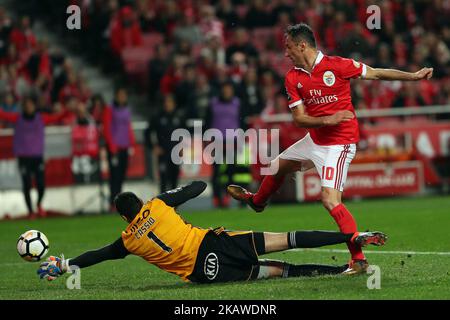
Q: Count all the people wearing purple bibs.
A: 3